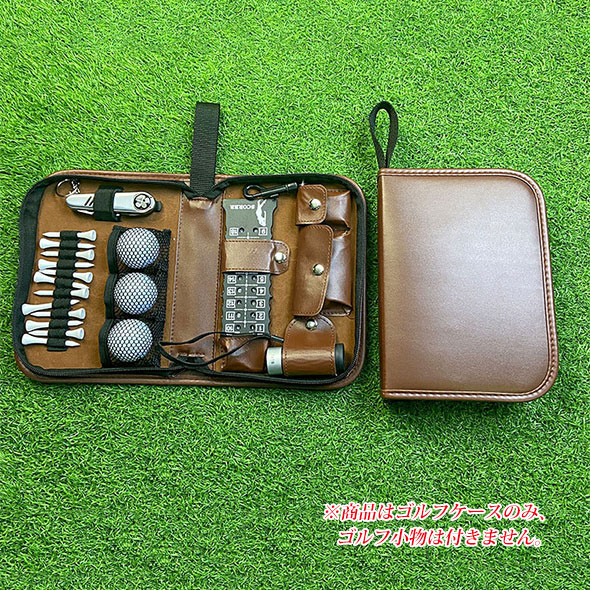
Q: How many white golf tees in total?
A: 12